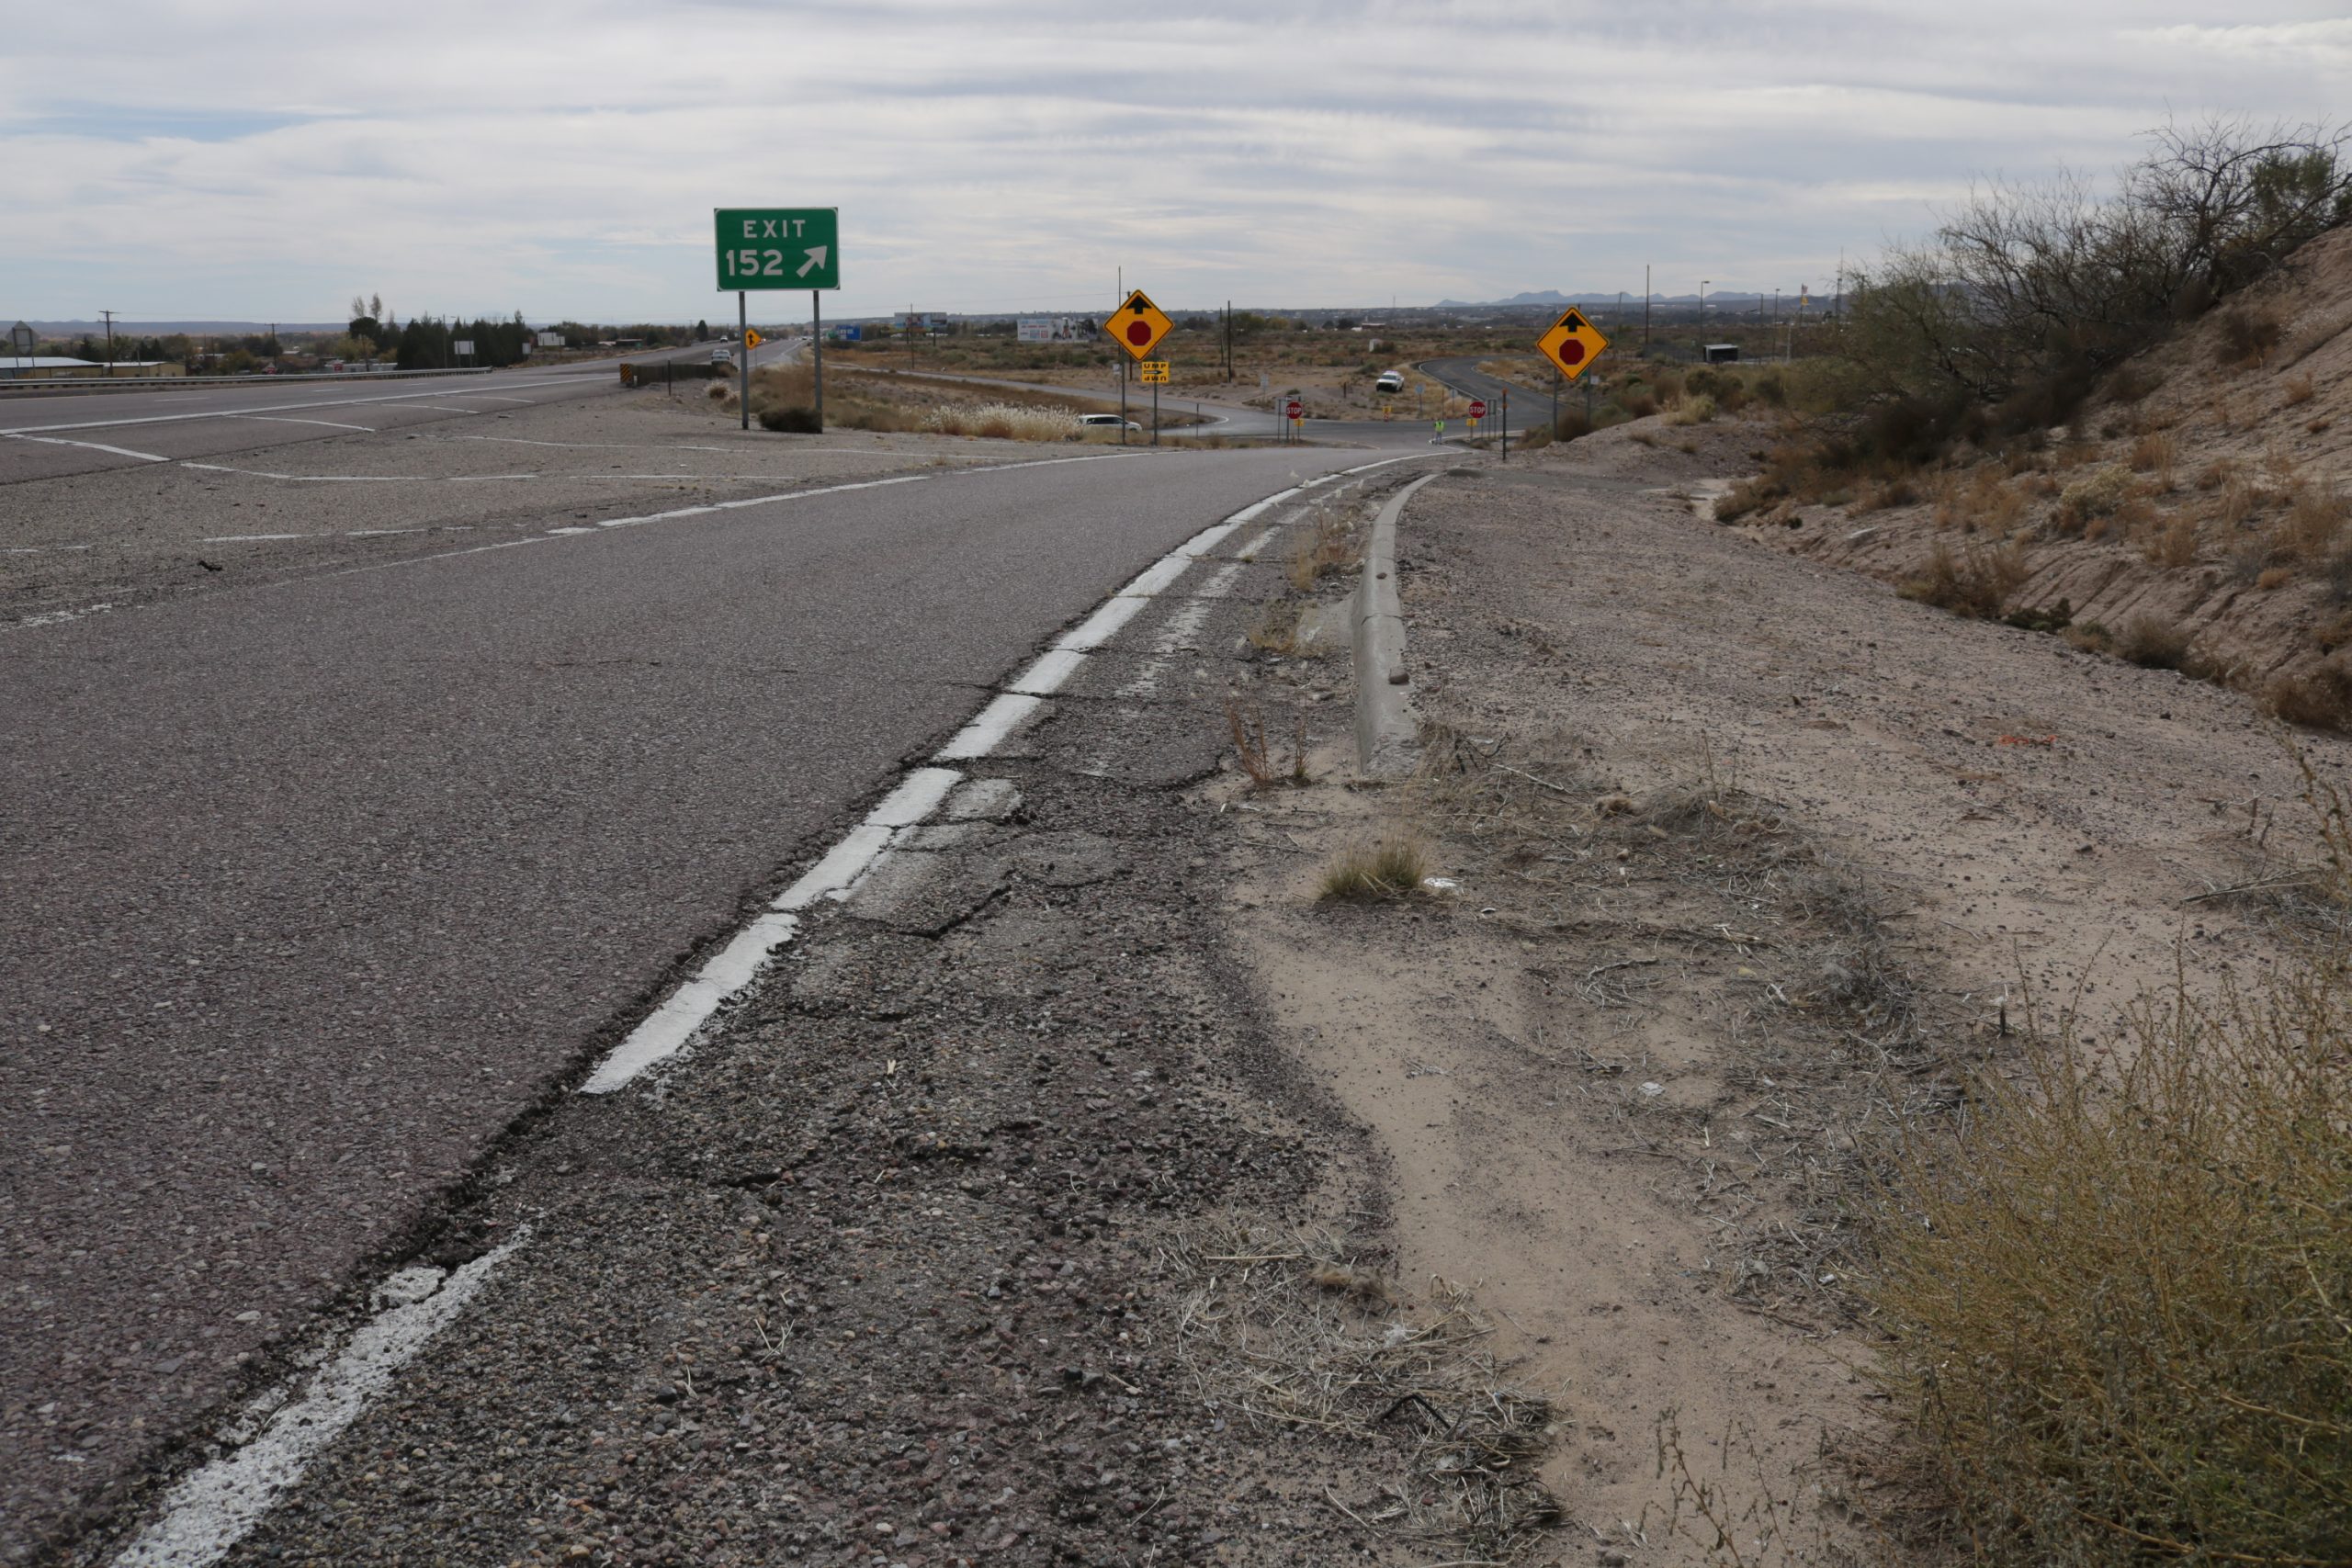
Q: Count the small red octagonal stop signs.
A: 2